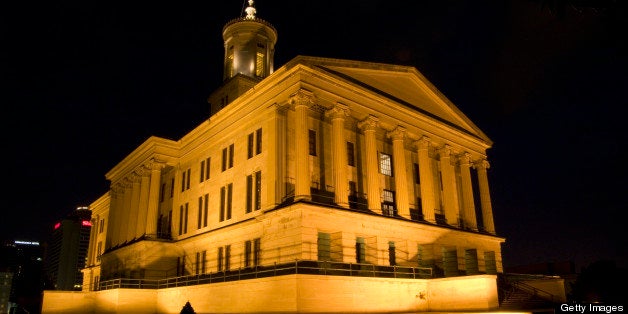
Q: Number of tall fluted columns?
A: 14